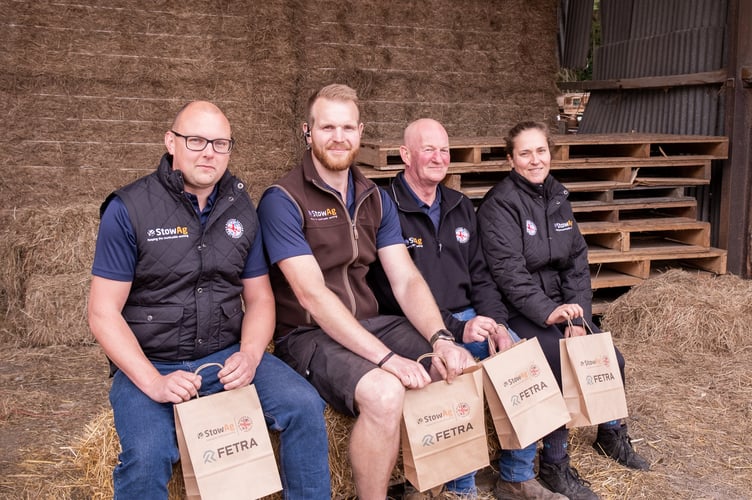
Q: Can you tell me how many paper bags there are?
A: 4